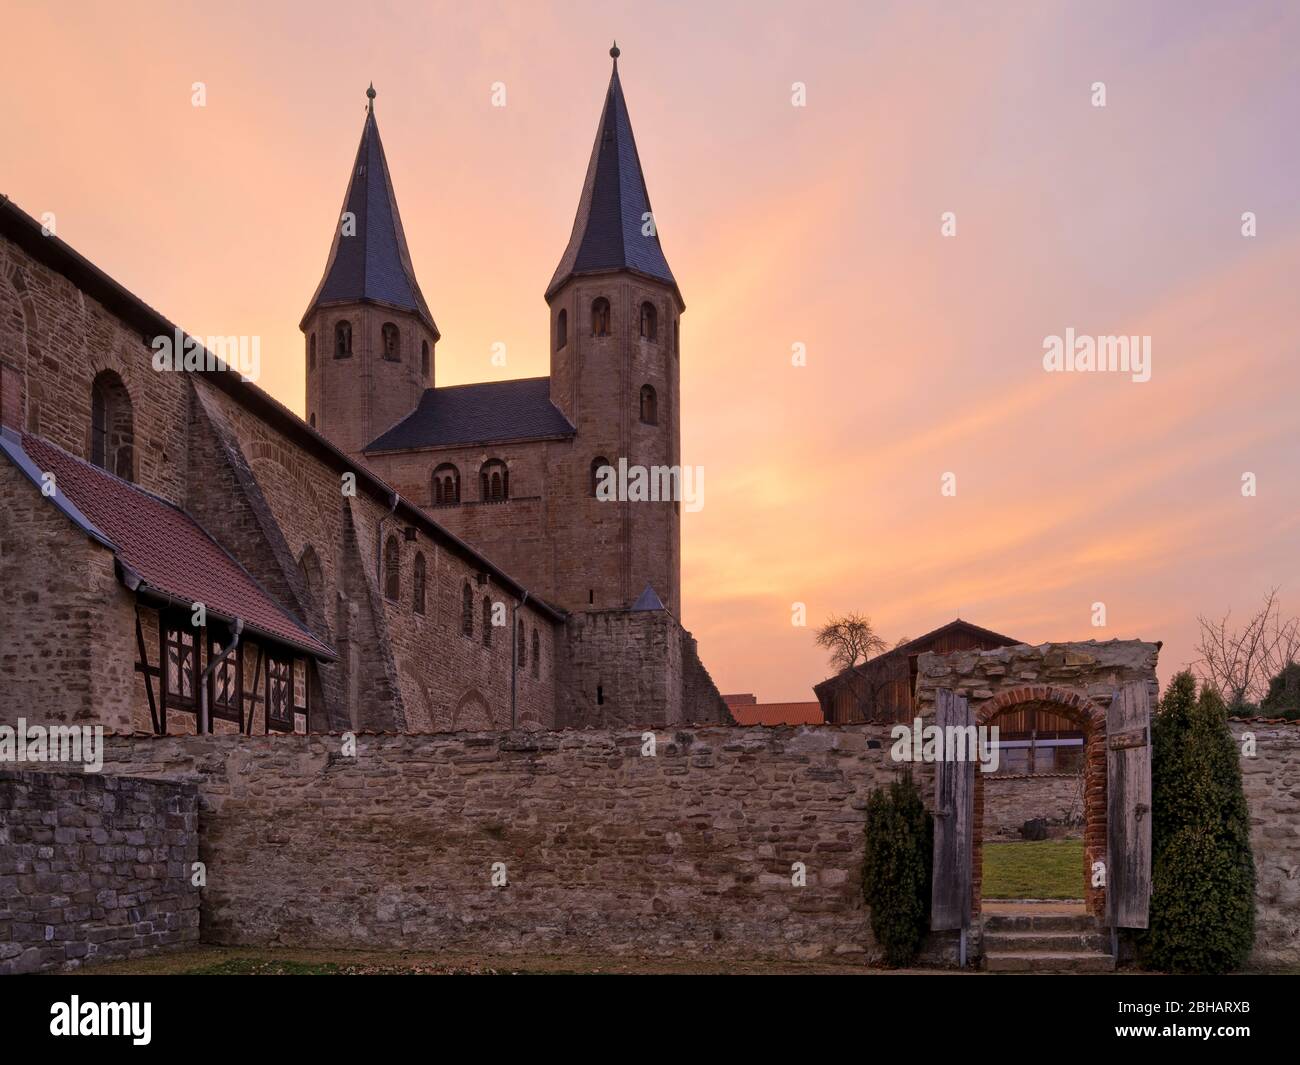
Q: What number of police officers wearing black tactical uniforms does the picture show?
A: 0